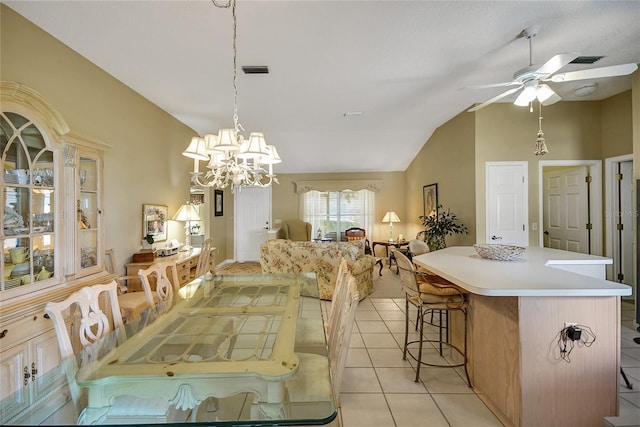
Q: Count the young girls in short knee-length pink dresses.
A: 0